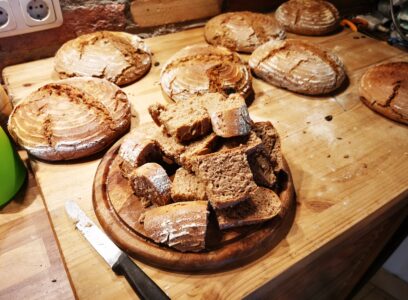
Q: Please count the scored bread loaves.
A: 7